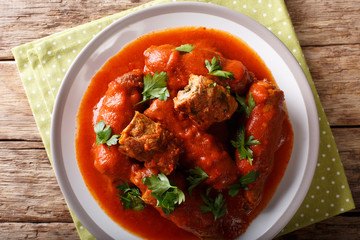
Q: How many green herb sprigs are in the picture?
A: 11